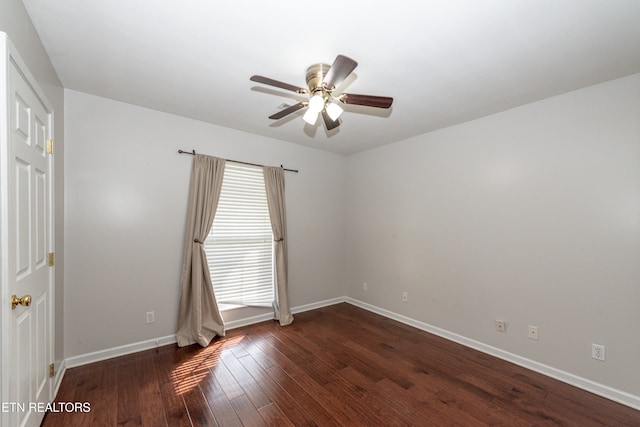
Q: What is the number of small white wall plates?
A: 6